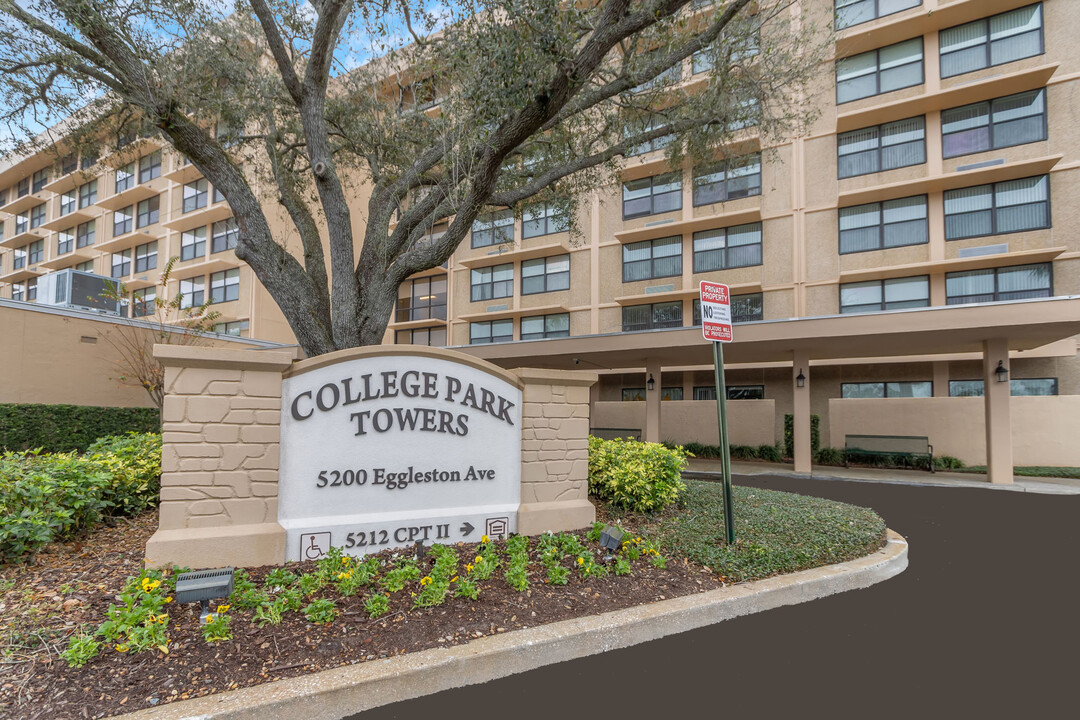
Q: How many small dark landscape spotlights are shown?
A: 2